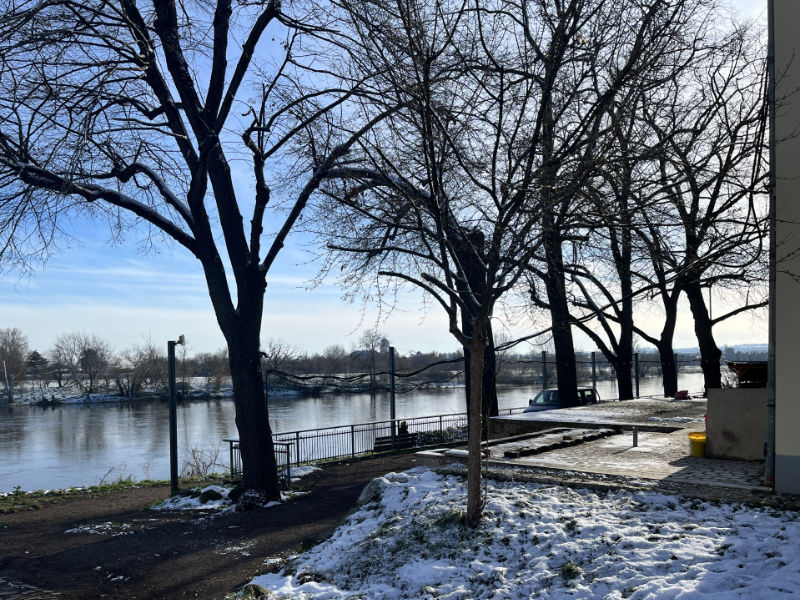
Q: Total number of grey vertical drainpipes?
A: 1